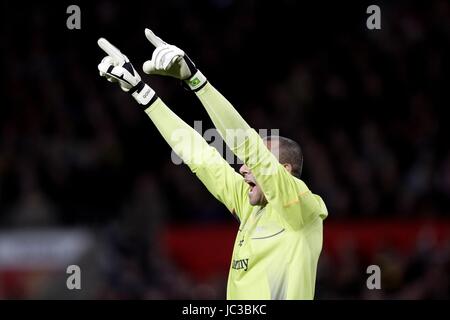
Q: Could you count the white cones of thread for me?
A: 0